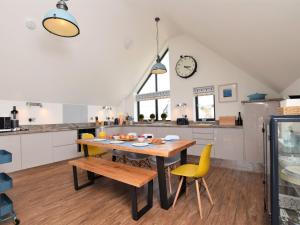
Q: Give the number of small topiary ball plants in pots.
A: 3